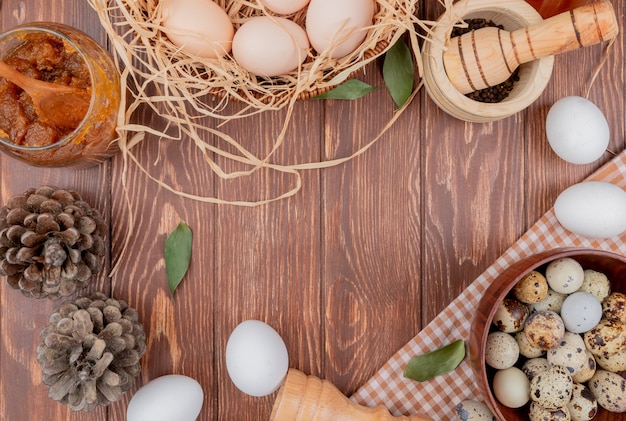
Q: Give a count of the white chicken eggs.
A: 4